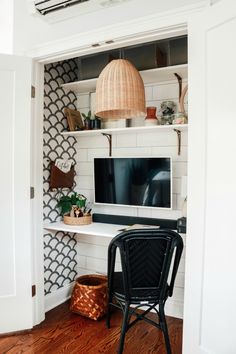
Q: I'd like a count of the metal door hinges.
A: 3